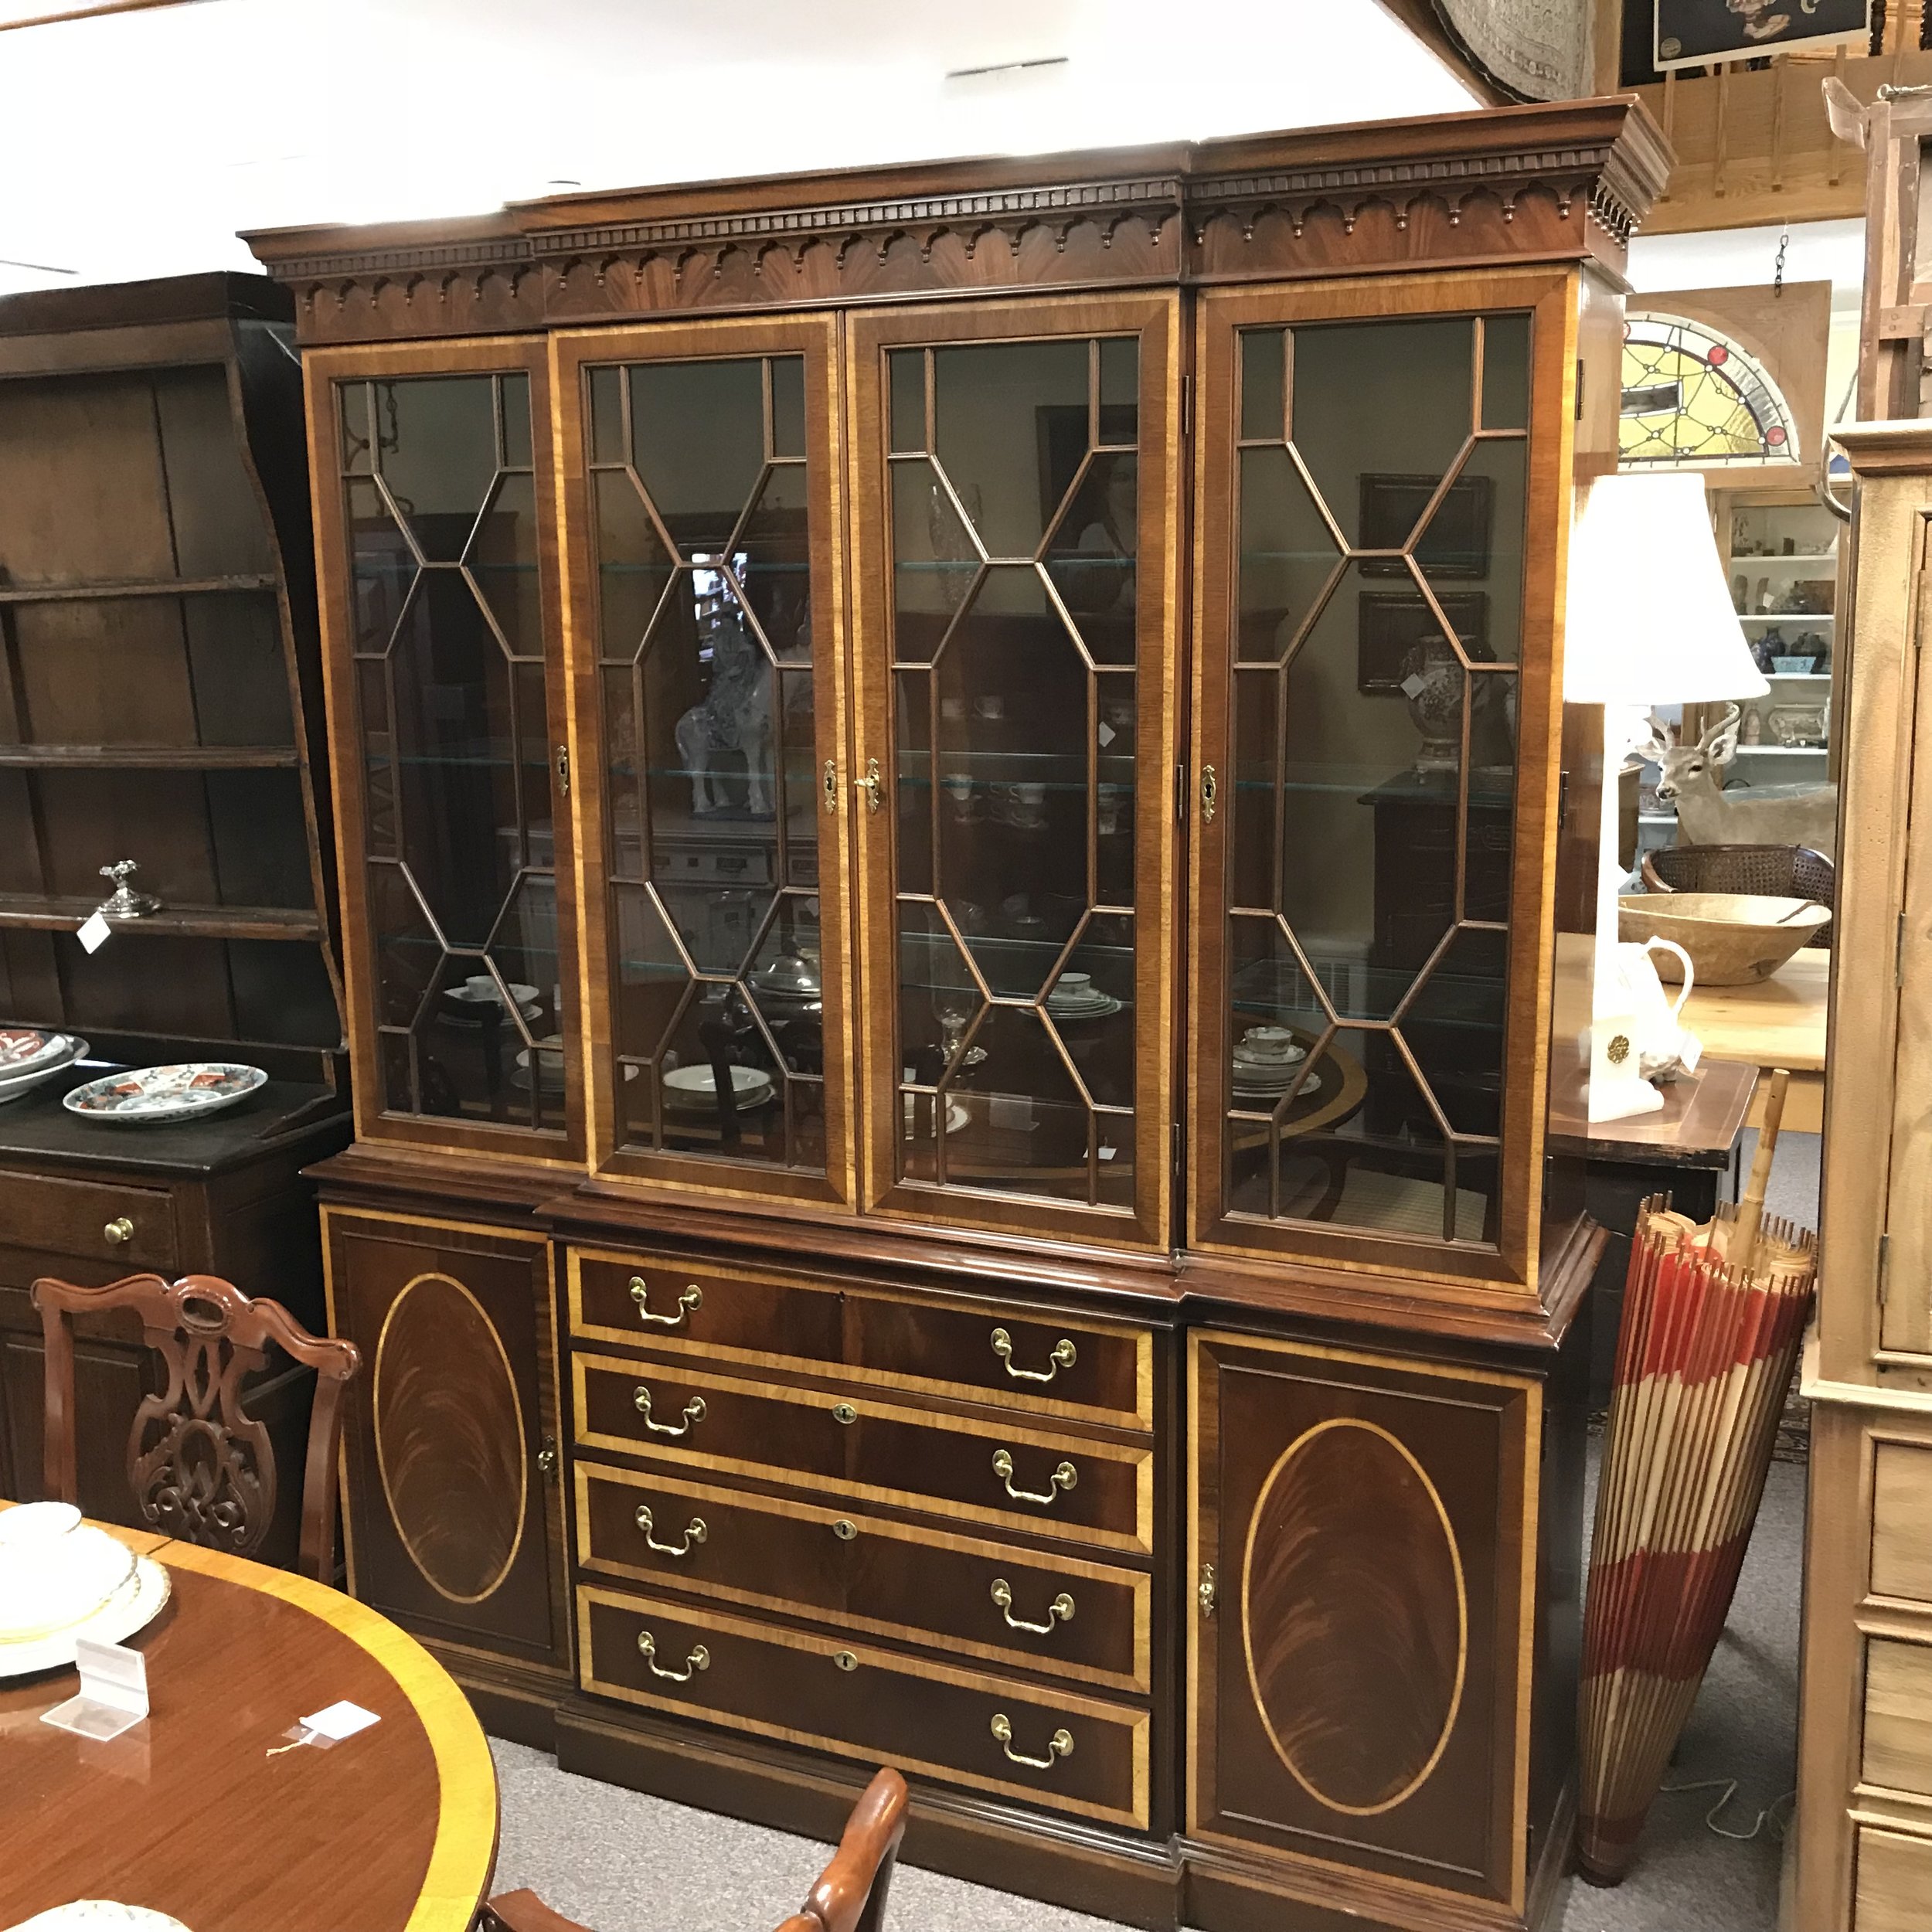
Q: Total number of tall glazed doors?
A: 4